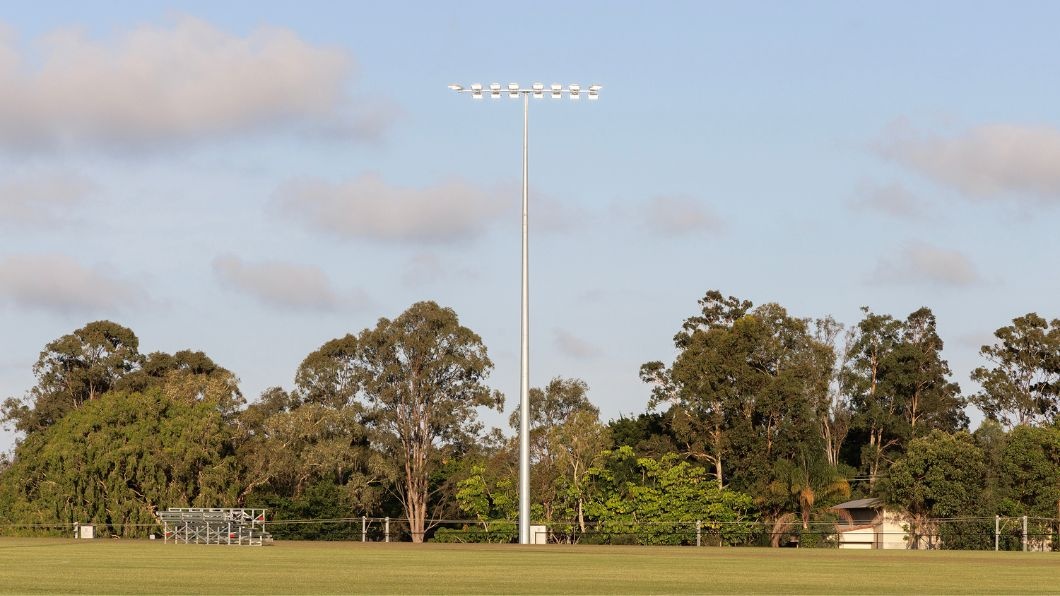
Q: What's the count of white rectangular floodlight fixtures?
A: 15